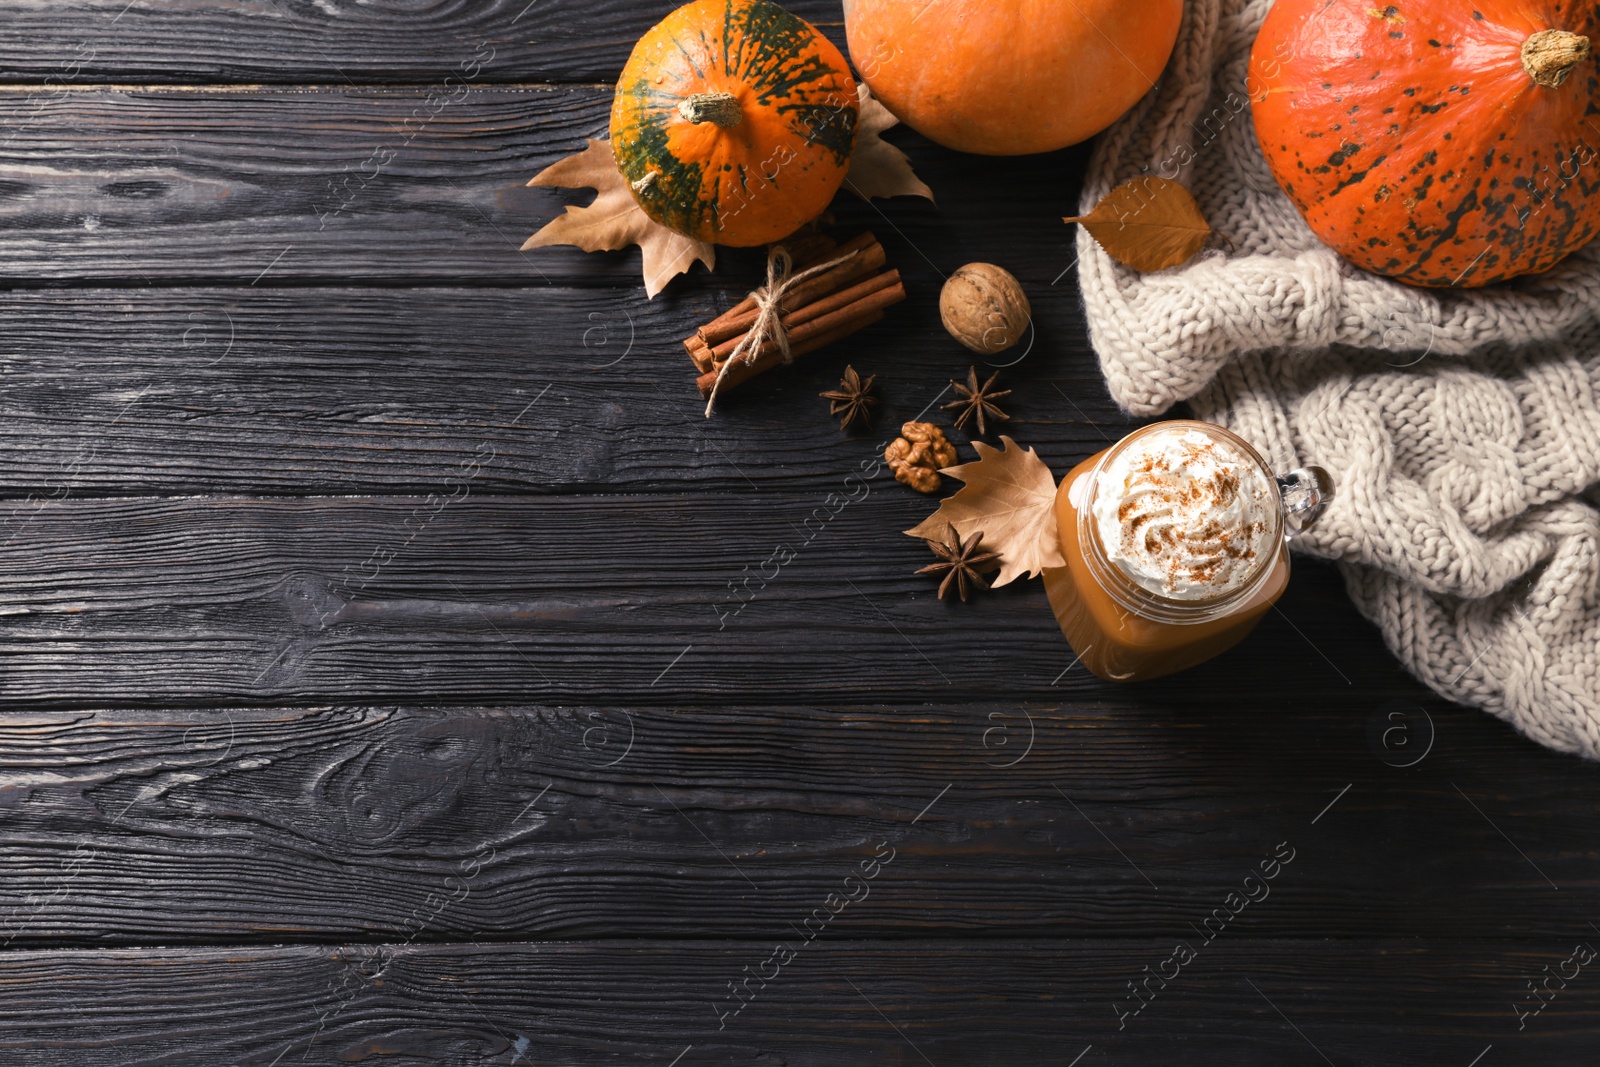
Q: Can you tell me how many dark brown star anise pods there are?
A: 3